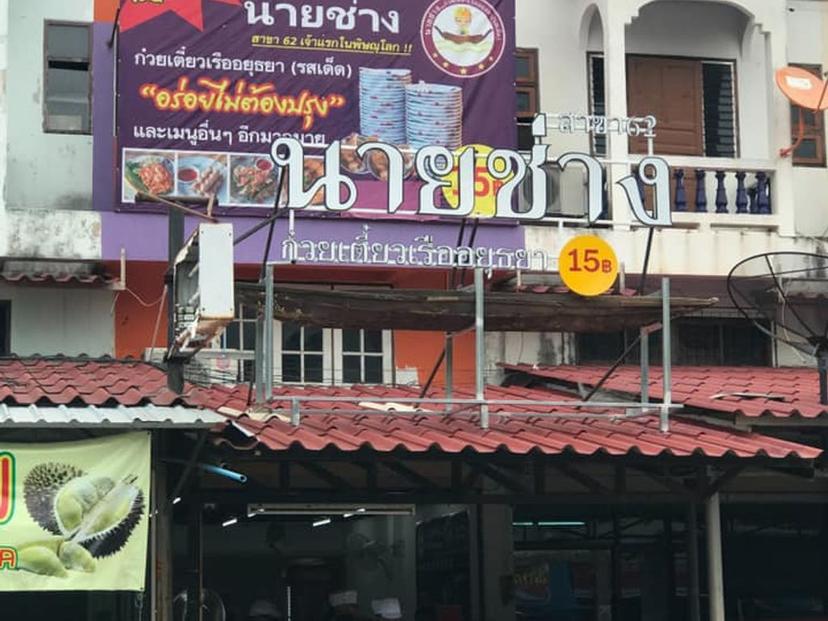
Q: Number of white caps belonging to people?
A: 3